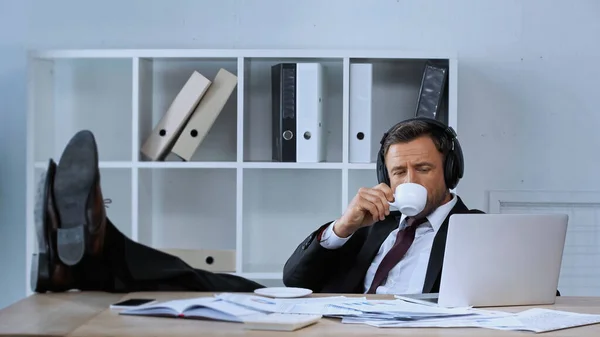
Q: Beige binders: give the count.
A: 3